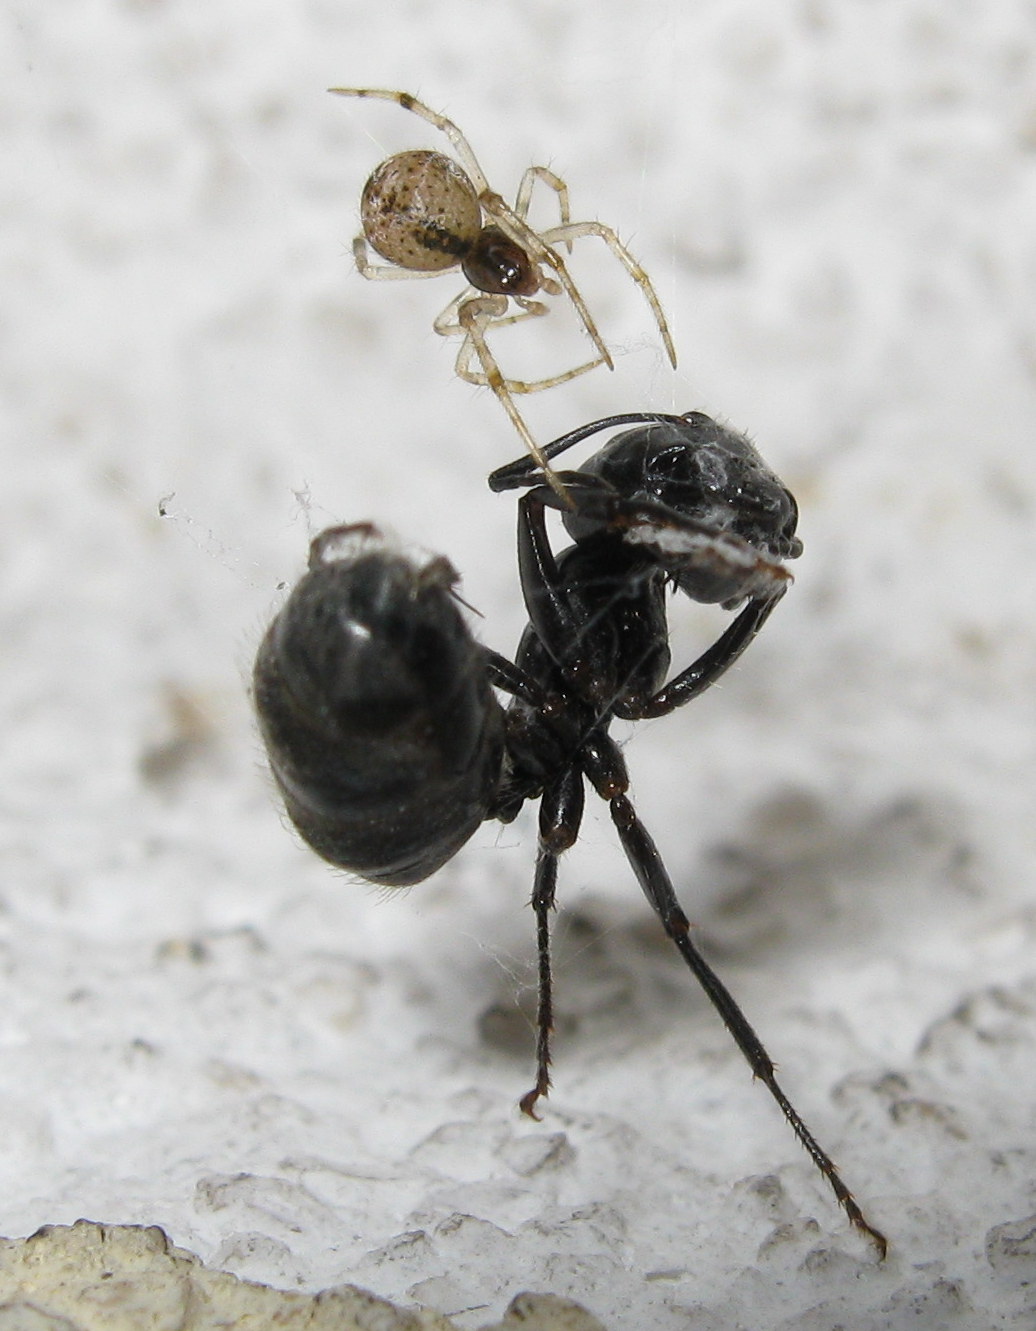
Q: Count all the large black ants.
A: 1